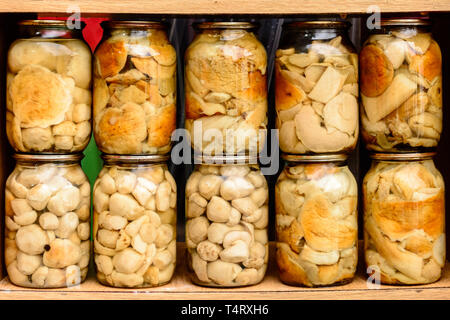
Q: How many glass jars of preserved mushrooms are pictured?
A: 10